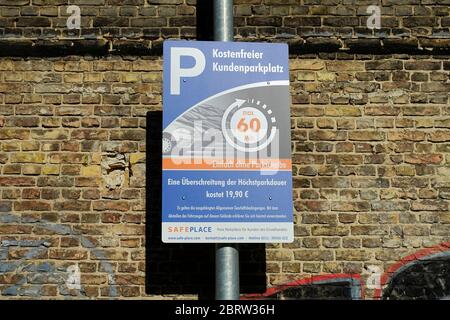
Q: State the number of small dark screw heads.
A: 4